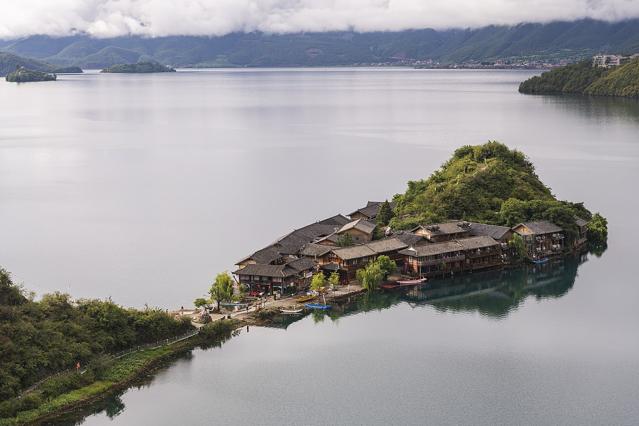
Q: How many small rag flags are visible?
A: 1